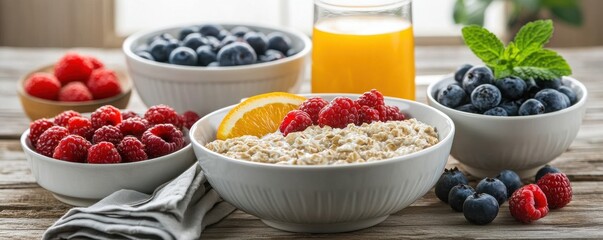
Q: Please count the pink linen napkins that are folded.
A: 0